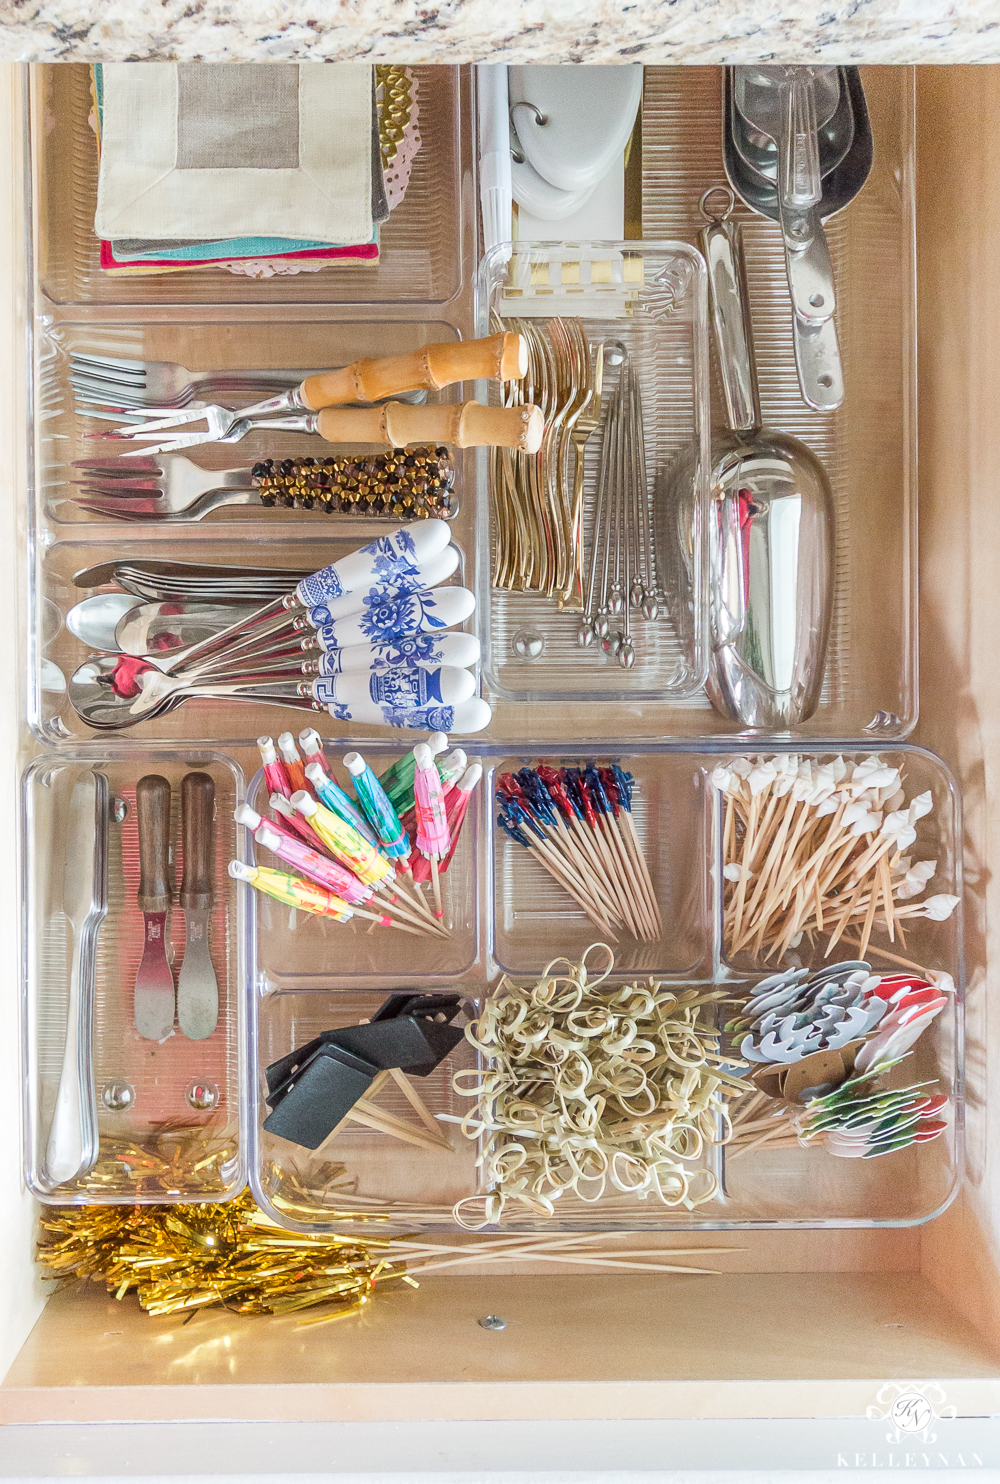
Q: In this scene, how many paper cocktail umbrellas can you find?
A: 15